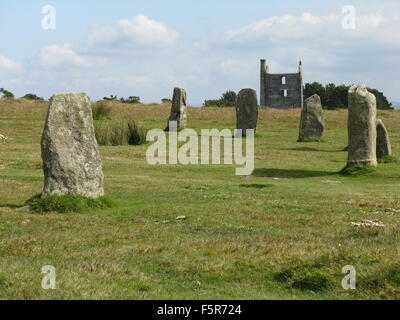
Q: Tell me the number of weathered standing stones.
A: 6